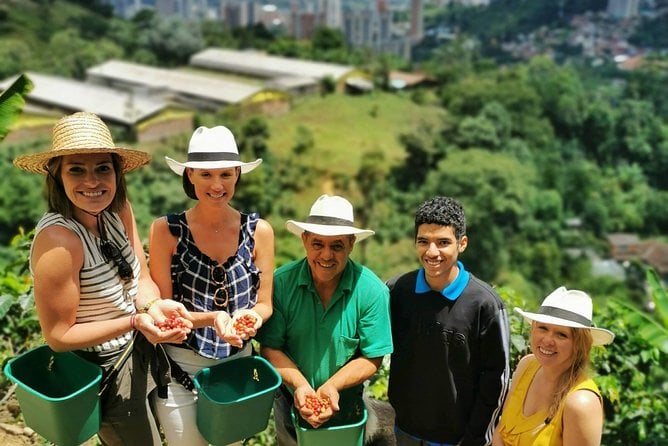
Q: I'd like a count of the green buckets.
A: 3